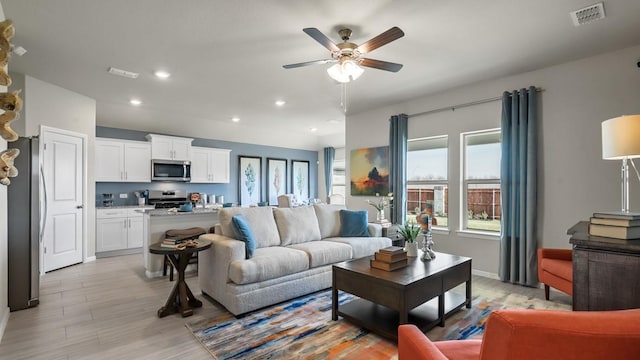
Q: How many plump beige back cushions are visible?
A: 3